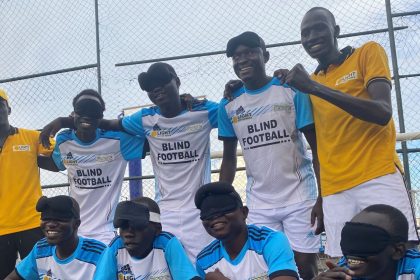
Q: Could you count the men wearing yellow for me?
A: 2